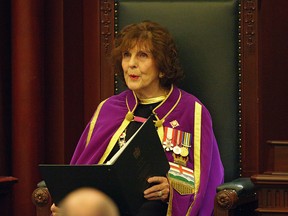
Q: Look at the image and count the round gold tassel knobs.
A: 2